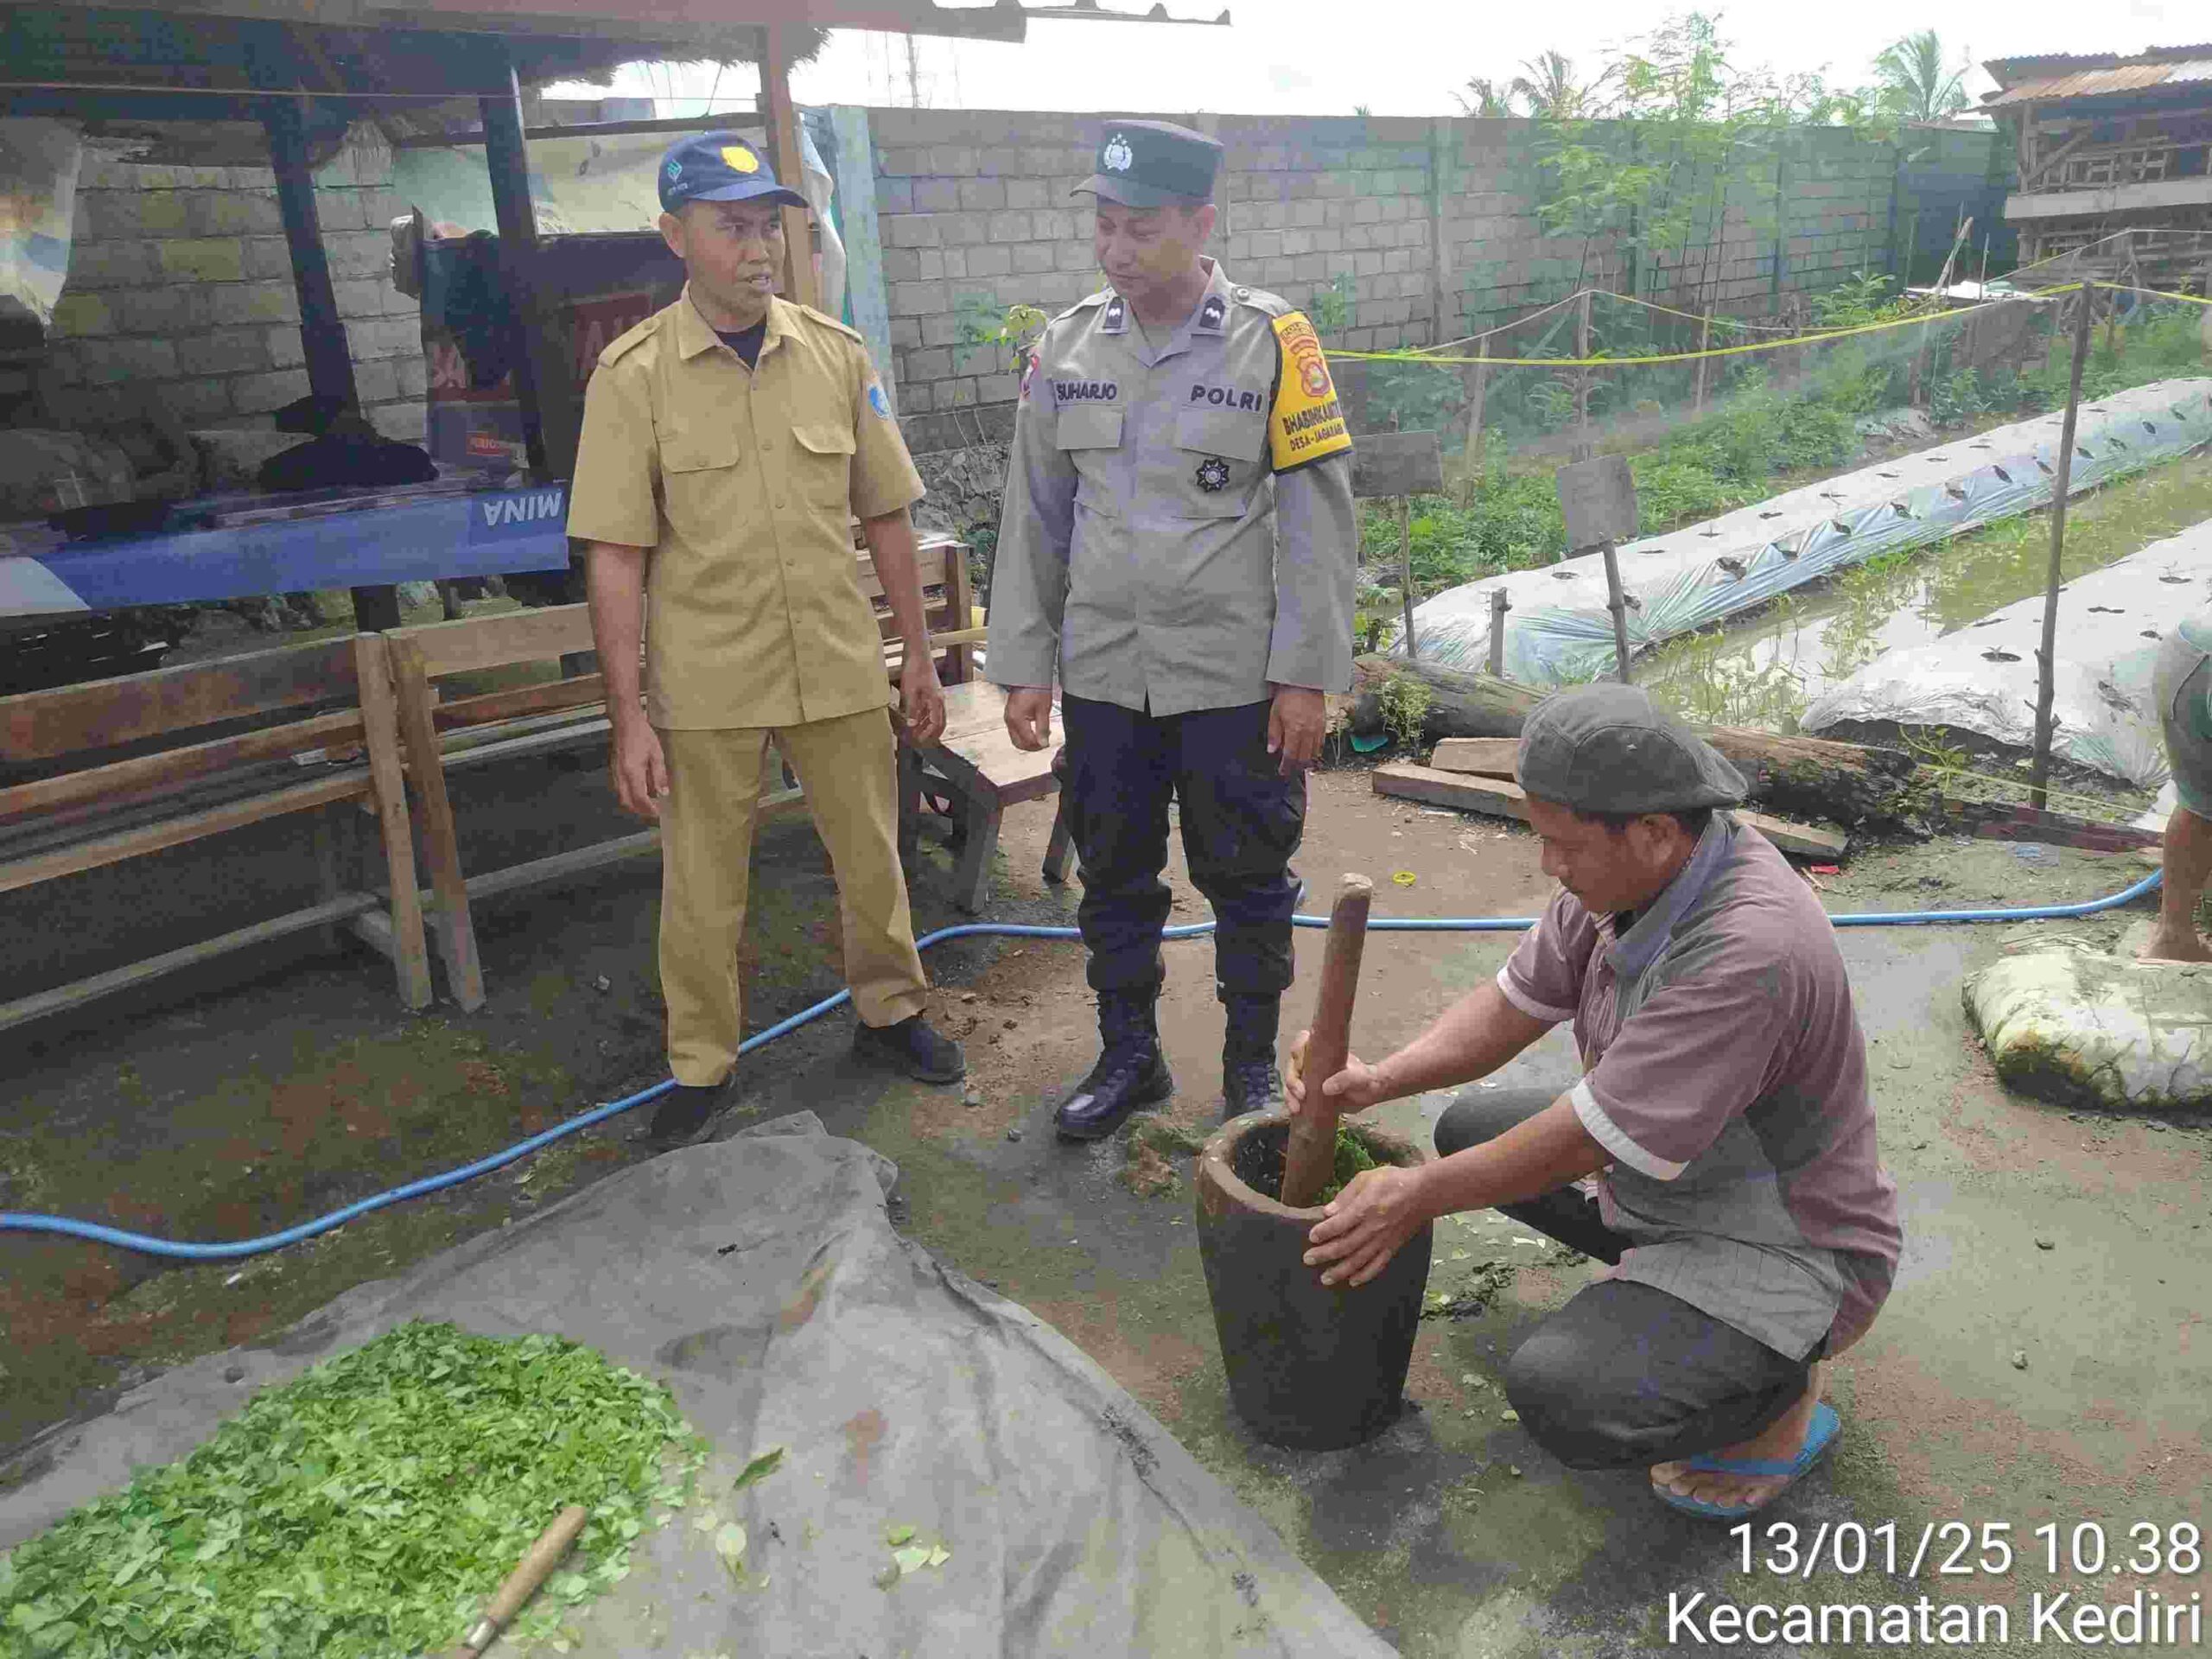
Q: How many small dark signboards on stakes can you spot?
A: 2